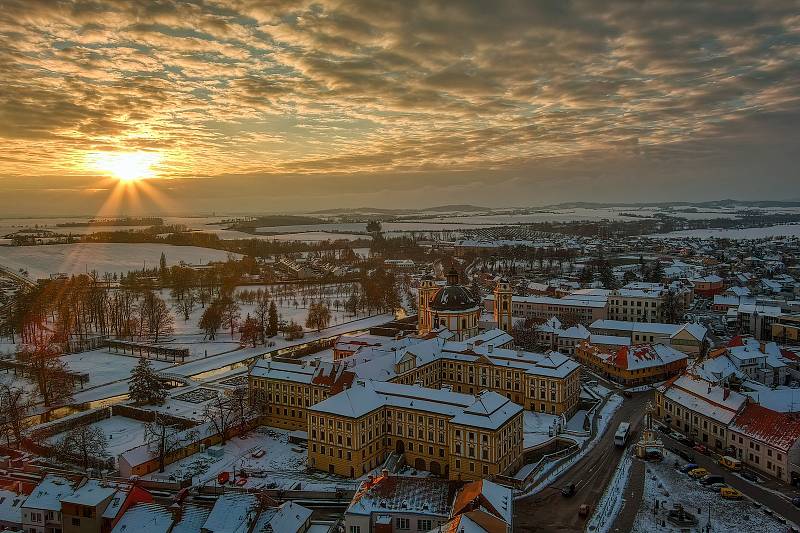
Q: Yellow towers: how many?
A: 2